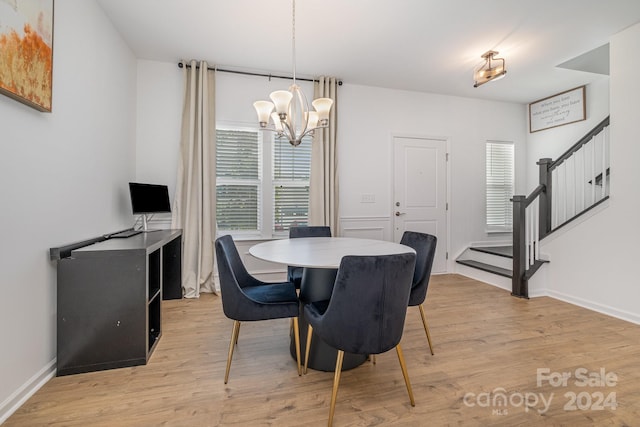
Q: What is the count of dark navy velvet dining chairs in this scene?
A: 4